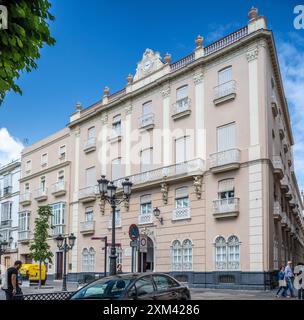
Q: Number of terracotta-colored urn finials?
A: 6